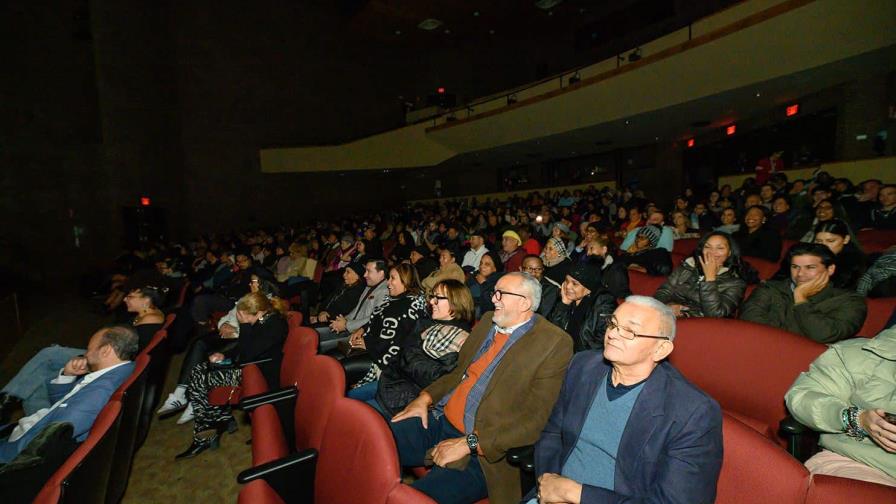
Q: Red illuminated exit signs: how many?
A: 5